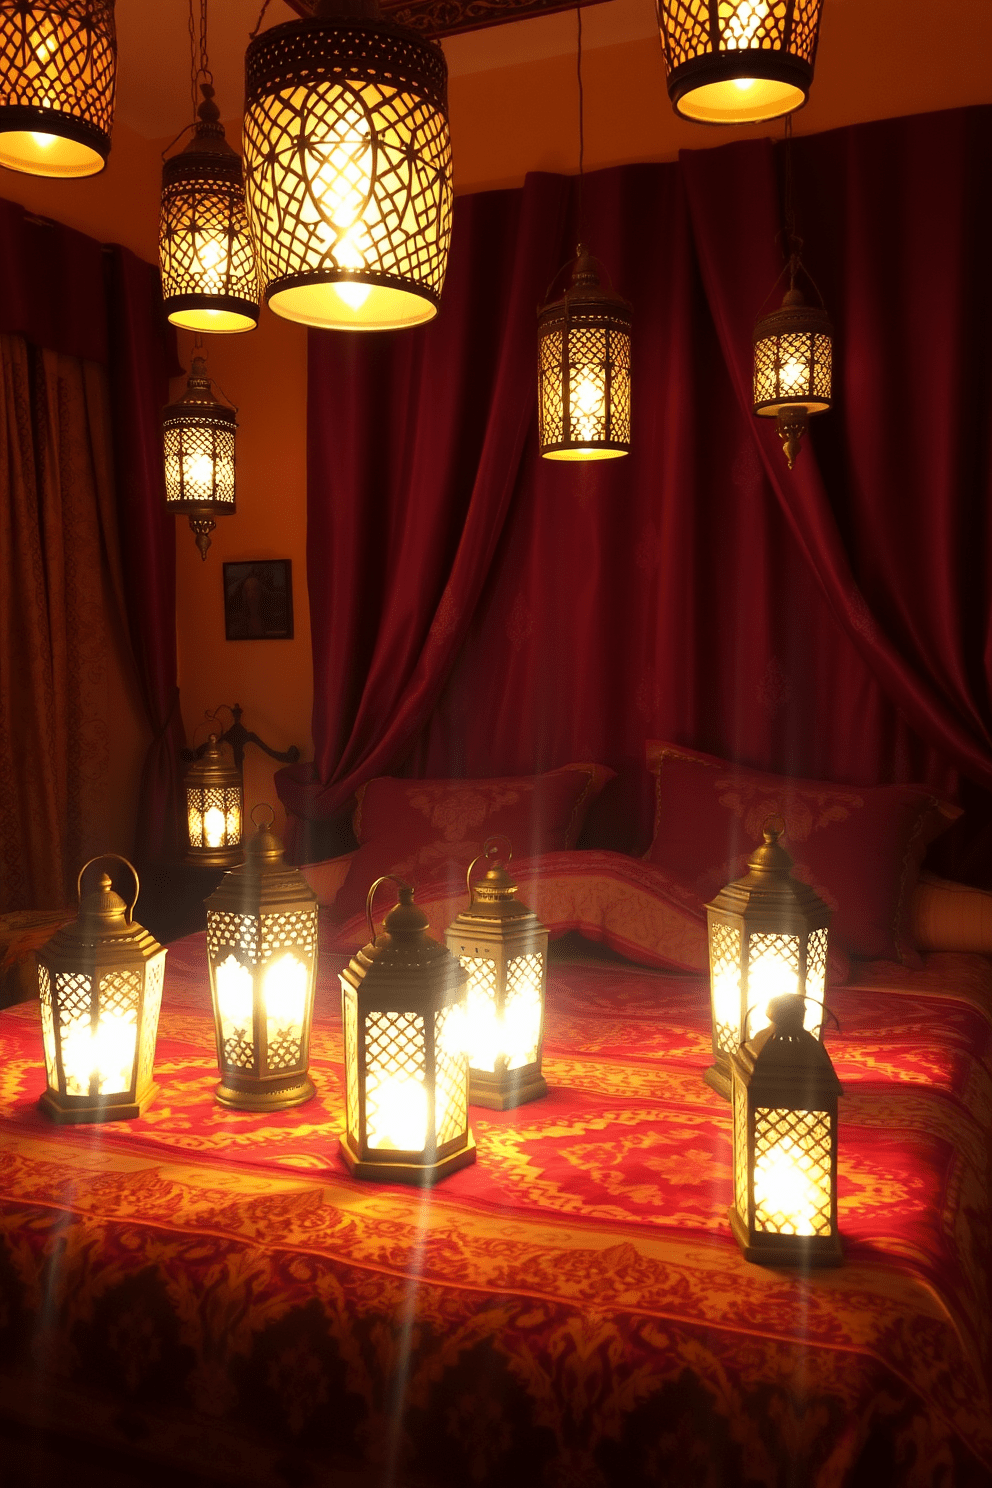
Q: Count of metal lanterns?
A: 14